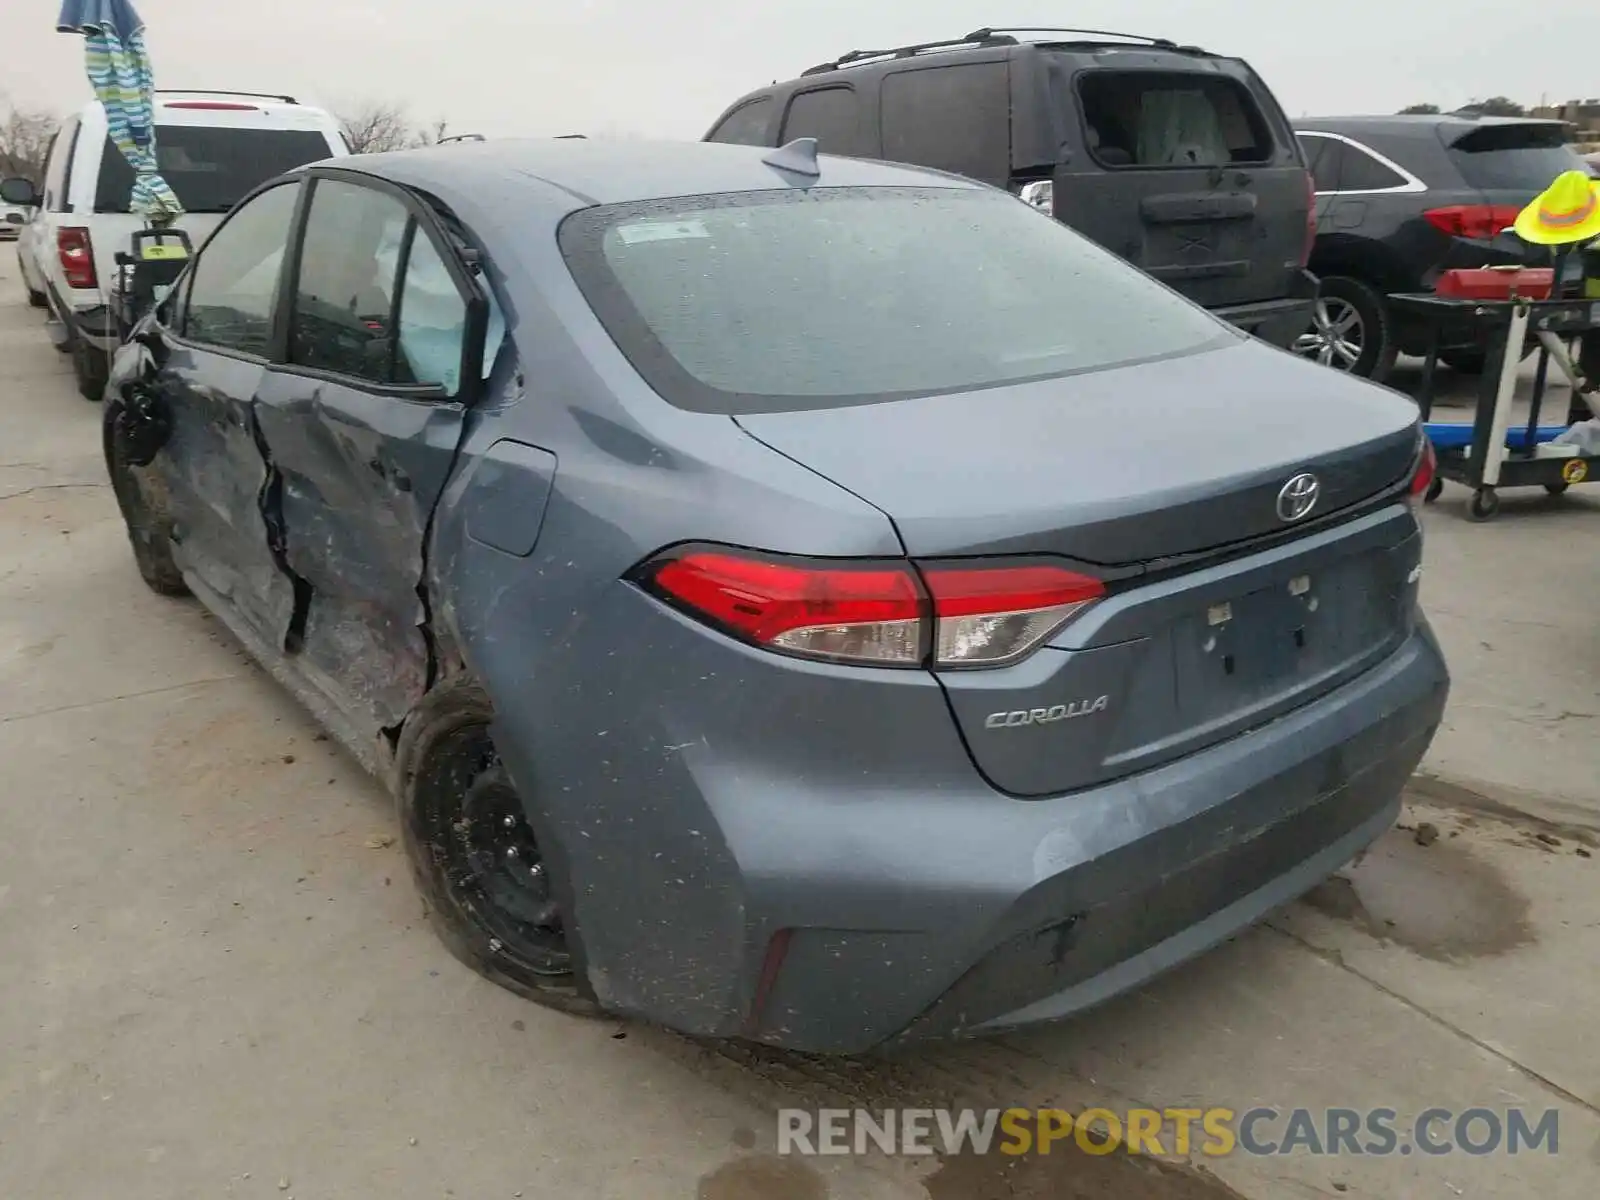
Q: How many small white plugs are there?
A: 2